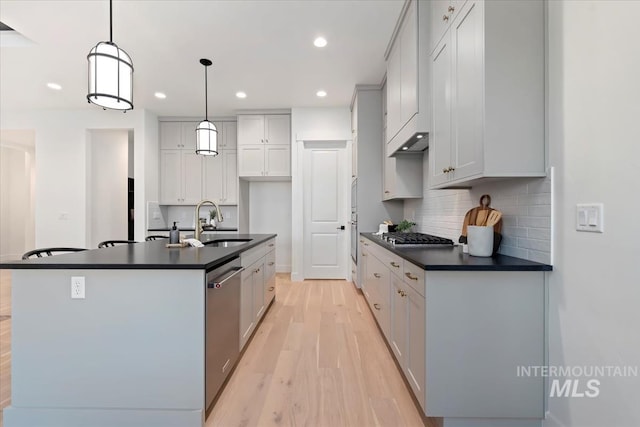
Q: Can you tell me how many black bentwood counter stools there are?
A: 3